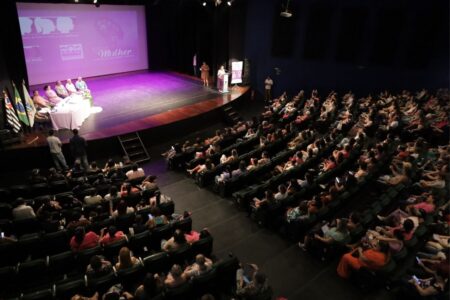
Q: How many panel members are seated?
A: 5